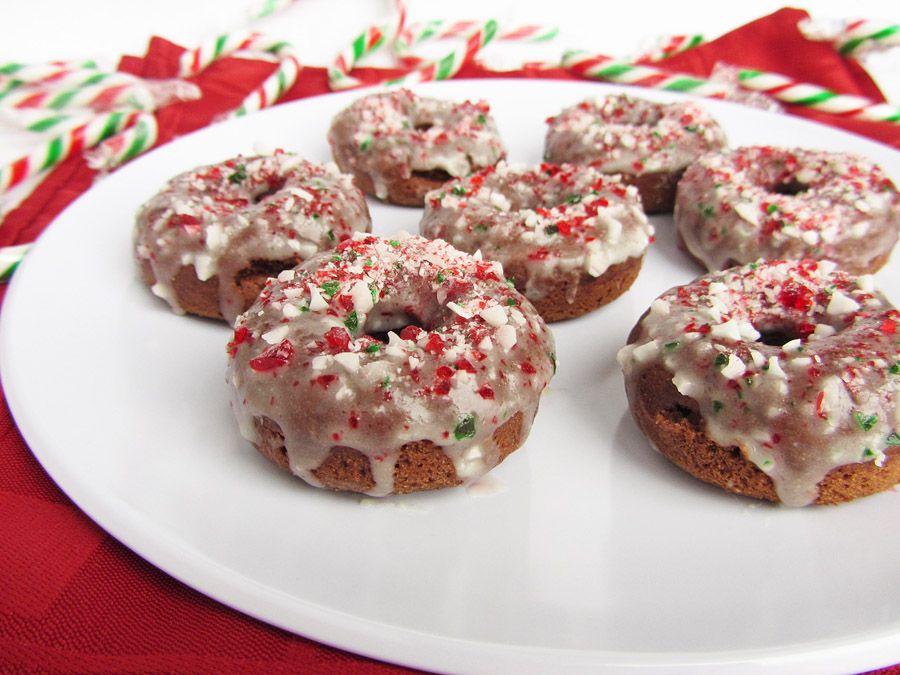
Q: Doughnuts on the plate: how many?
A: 7